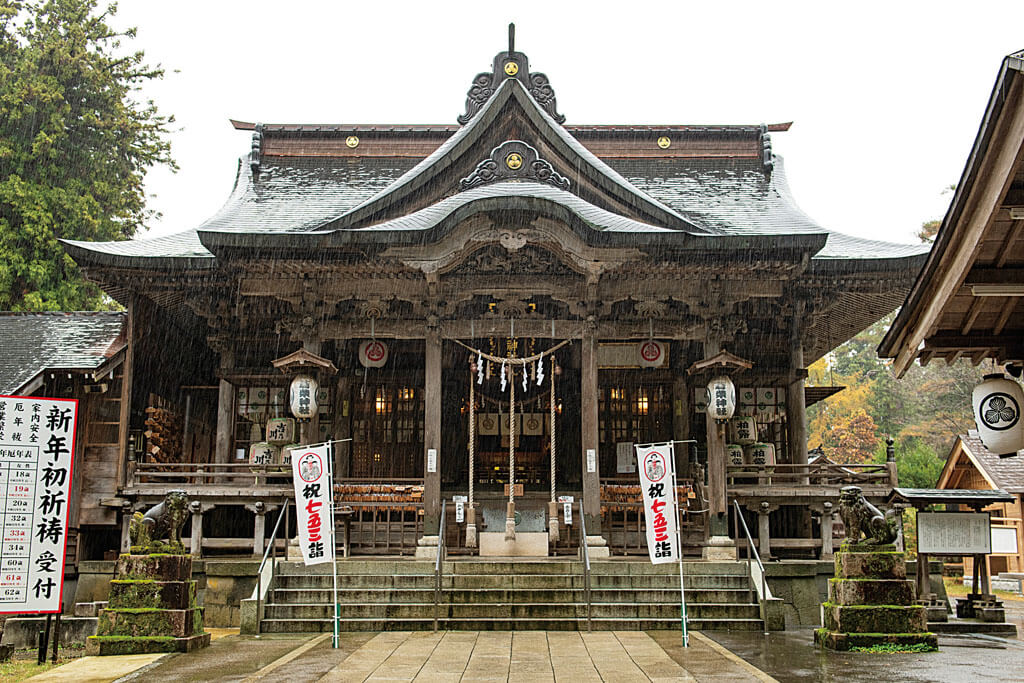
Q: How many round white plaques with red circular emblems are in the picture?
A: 2